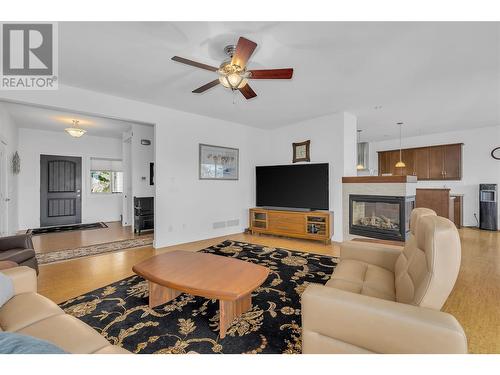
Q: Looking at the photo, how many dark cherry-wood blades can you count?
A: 5